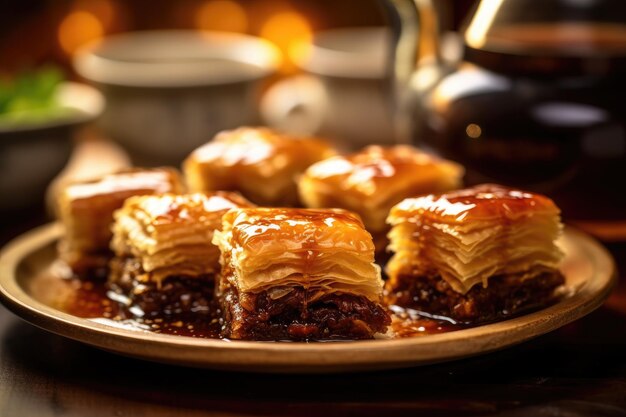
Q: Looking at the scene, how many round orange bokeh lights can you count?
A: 3